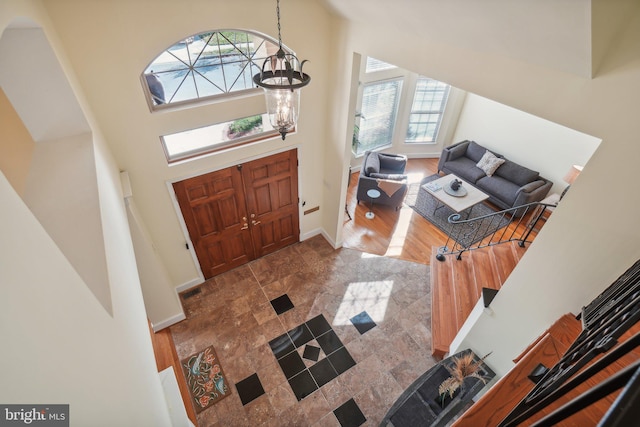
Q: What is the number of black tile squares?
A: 13